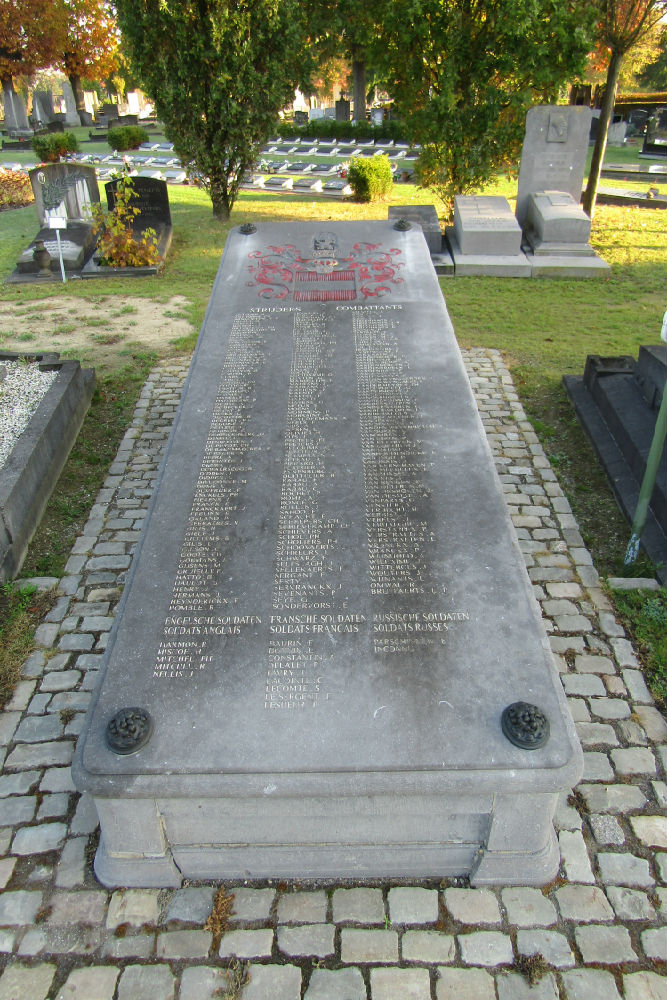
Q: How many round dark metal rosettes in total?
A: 4